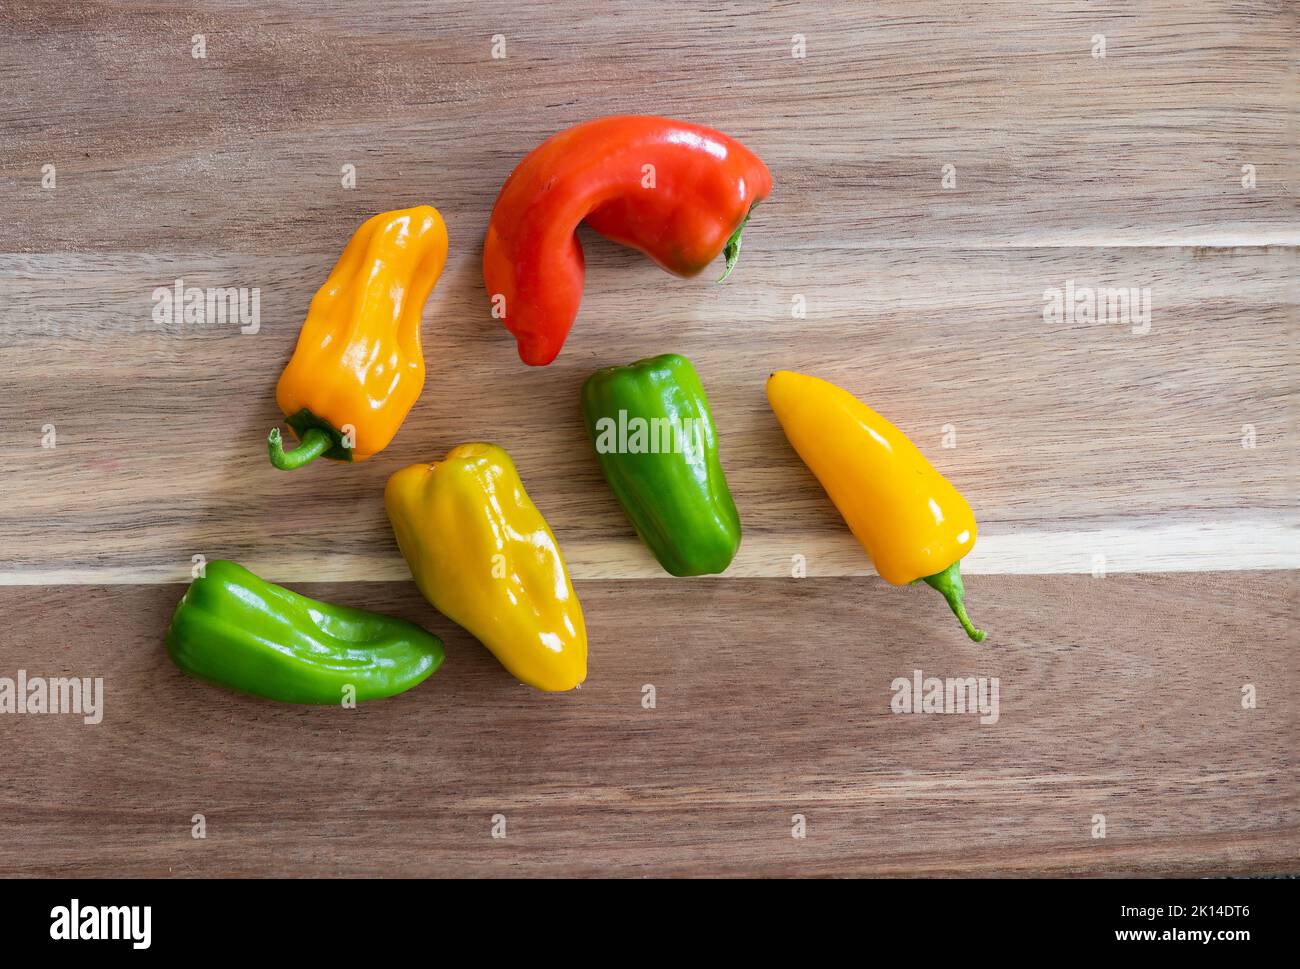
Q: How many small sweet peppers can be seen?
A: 6